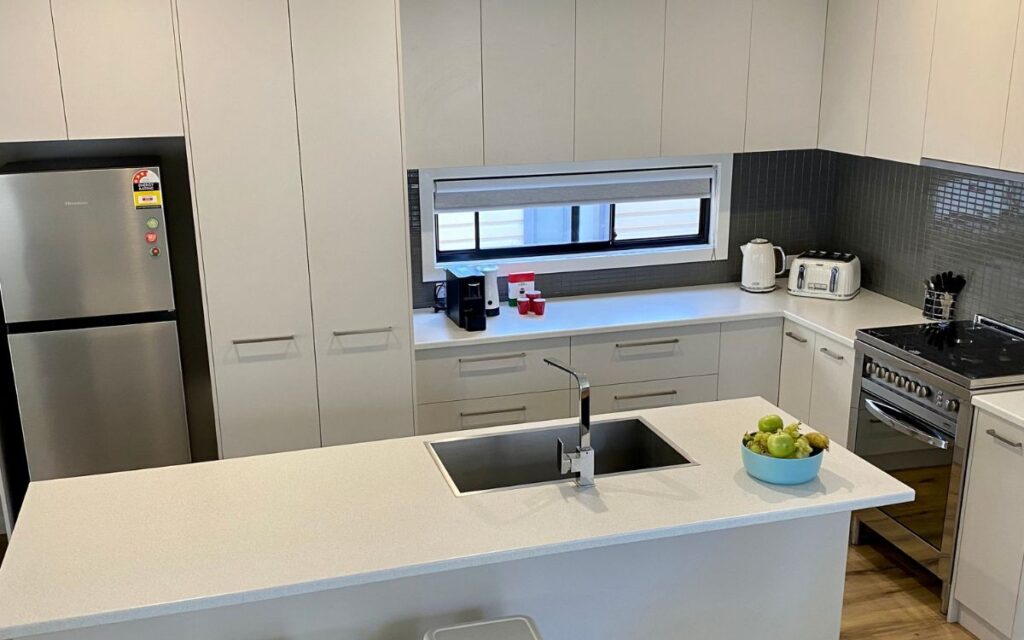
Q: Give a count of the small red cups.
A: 3